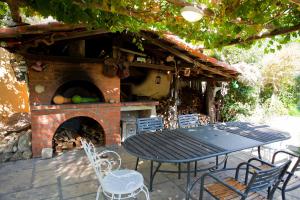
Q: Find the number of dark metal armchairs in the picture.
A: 4